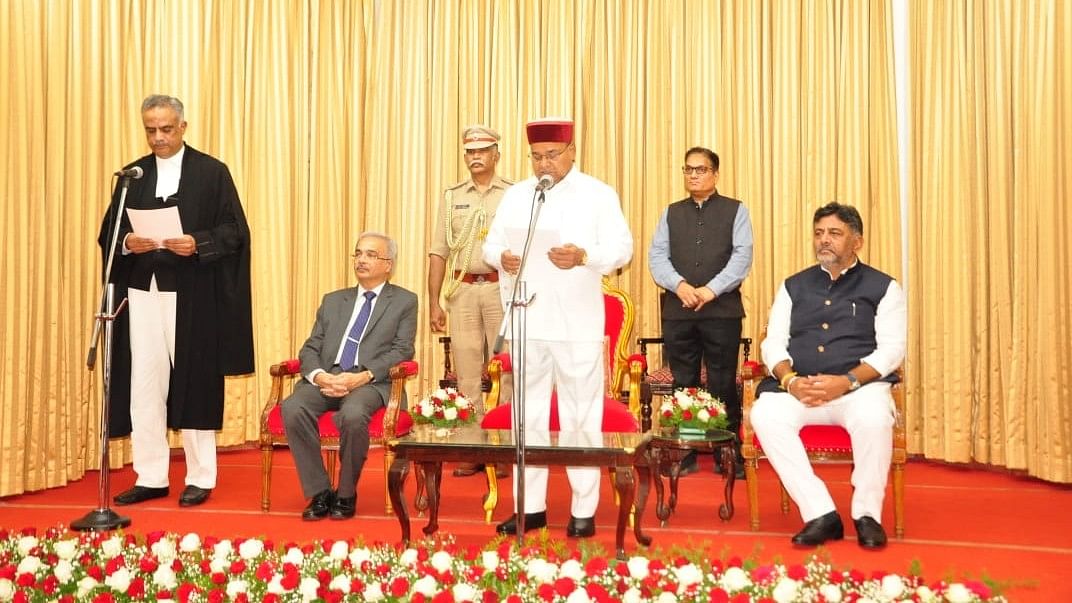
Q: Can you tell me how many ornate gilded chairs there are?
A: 1